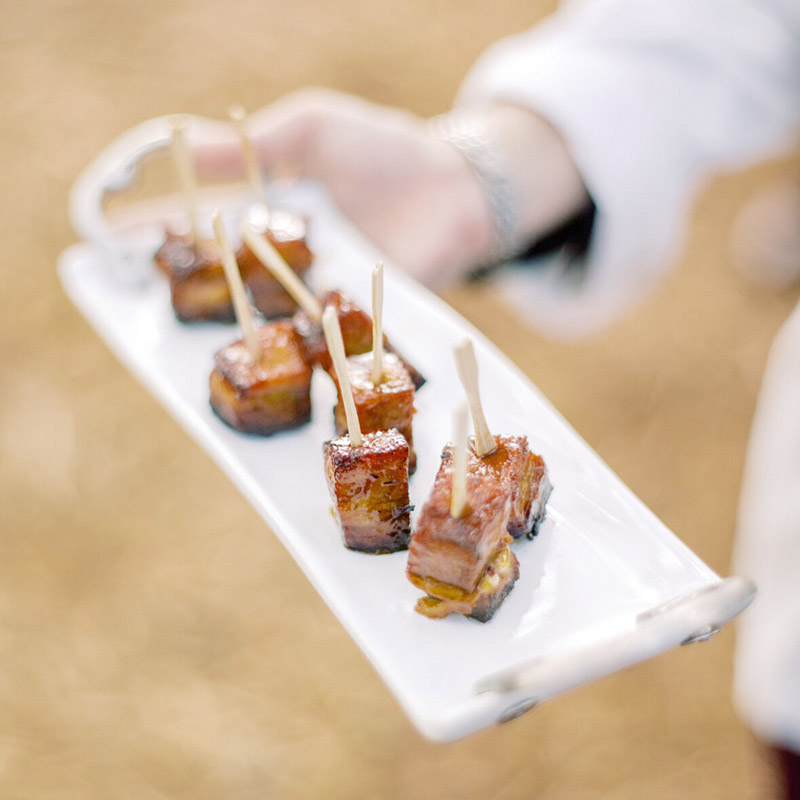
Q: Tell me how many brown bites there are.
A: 8